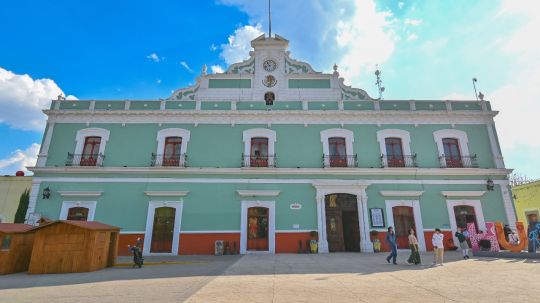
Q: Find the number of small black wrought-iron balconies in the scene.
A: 6